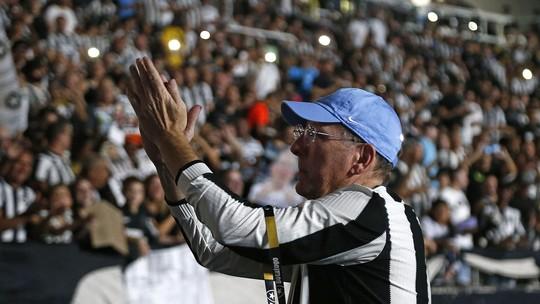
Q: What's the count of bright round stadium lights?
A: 9